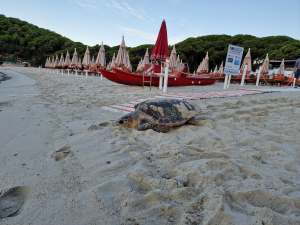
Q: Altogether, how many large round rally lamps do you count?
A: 0